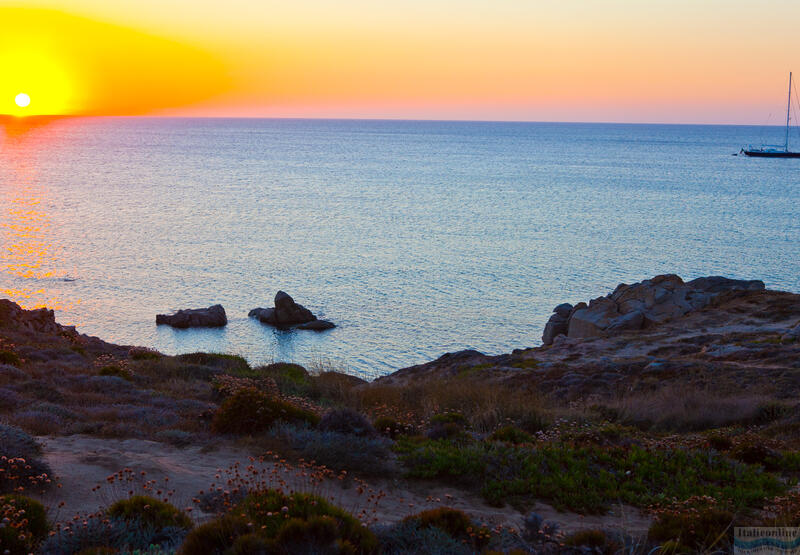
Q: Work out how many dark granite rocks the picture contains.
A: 2